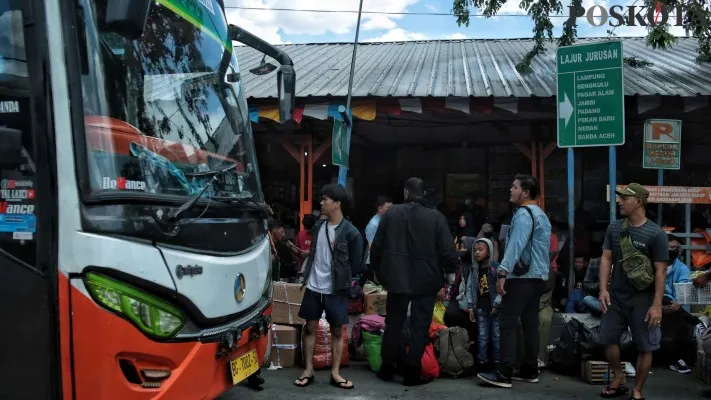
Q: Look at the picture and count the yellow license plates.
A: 1